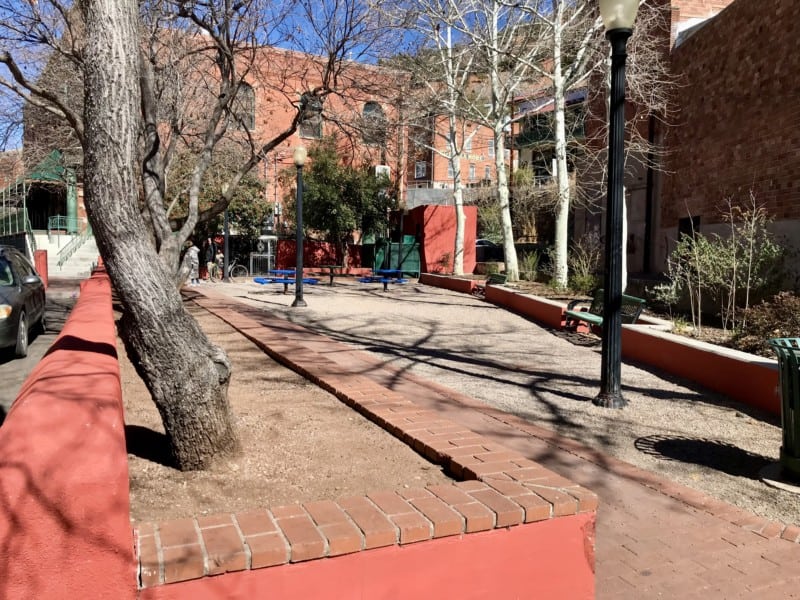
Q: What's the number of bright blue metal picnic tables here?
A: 2